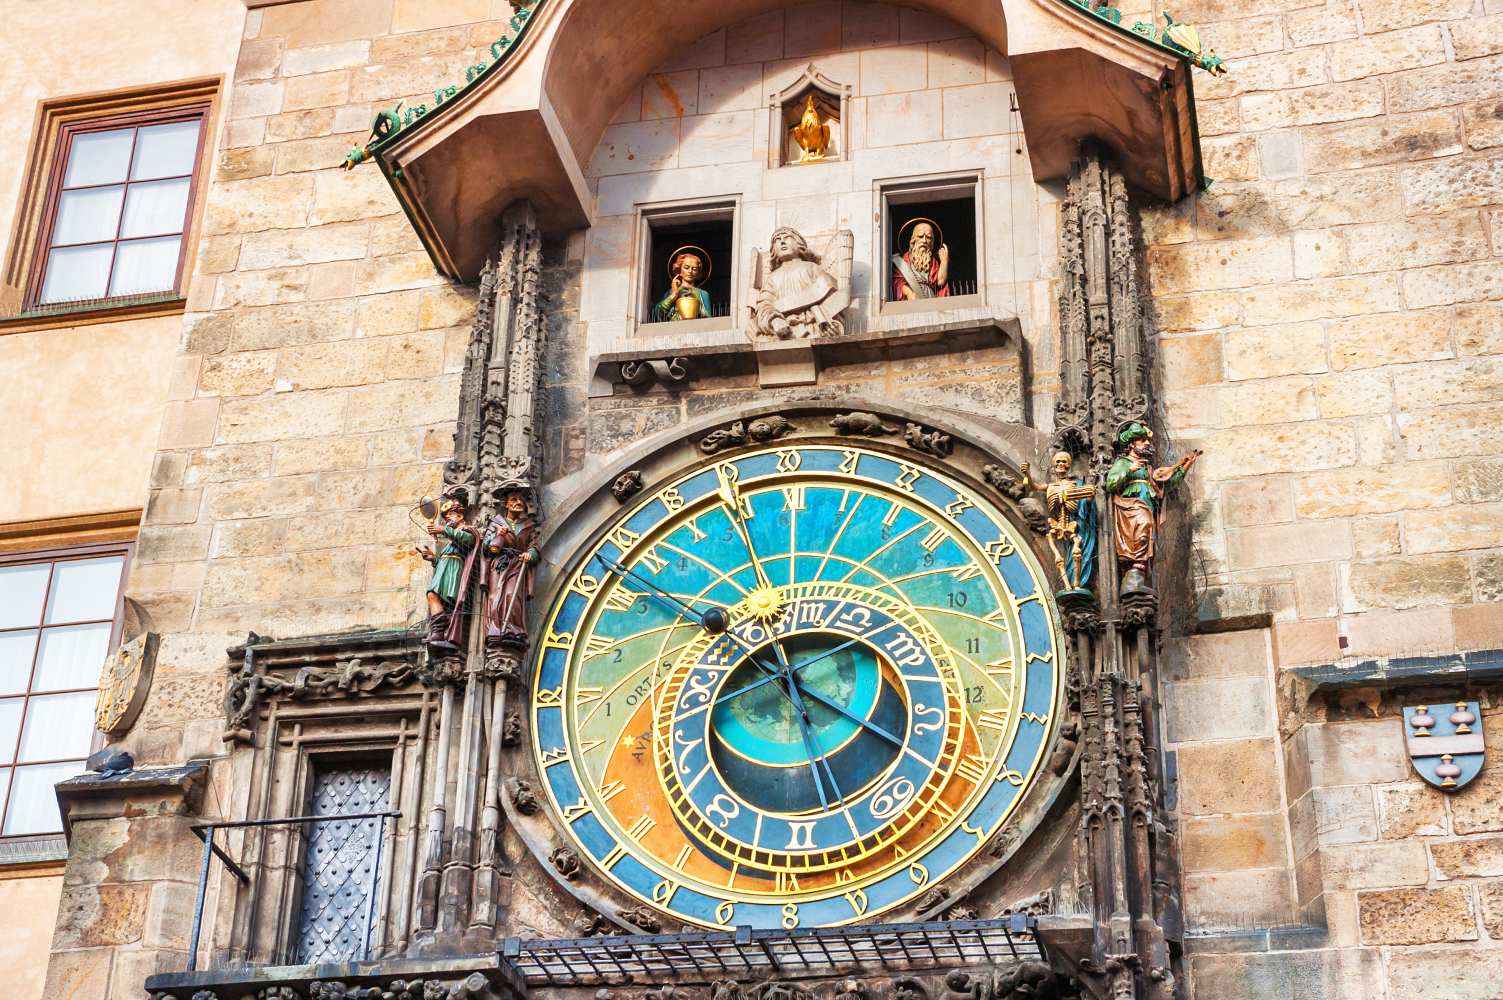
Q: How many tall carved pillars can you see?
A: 2